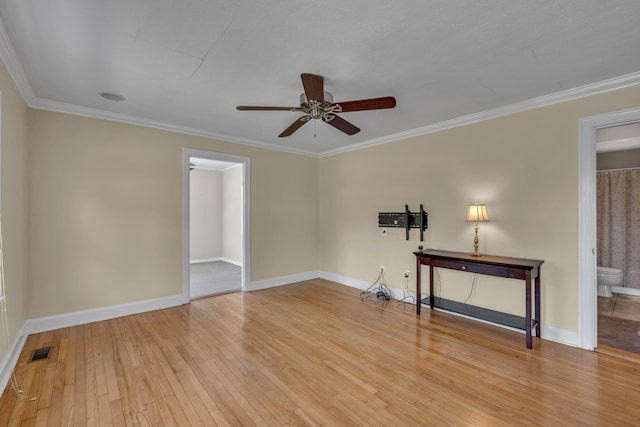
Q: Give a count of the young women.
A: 0